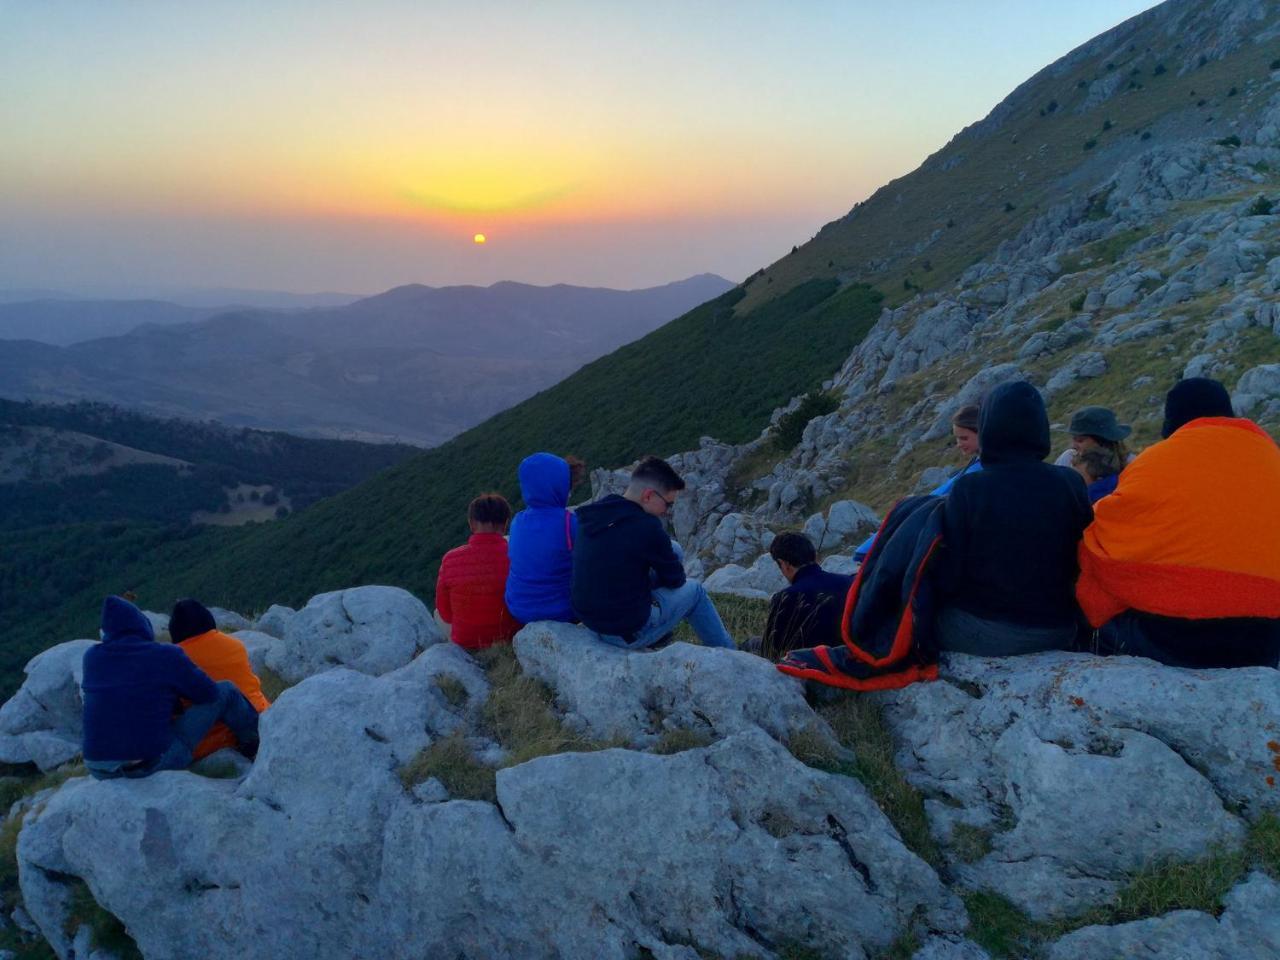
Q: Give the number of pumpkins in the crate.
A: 0